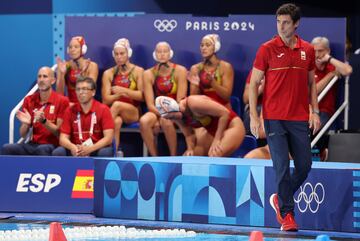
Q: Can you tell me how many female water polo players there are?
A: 5